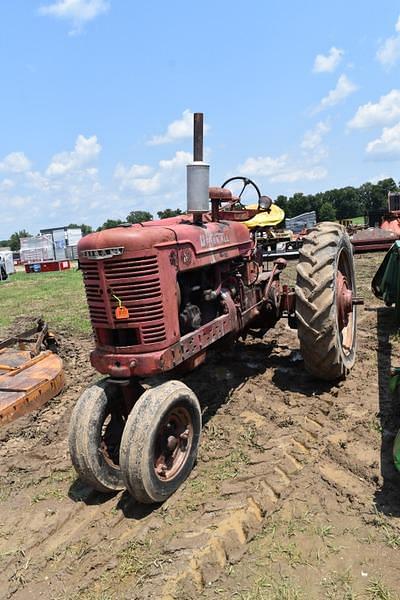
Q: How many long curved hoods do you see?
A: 1